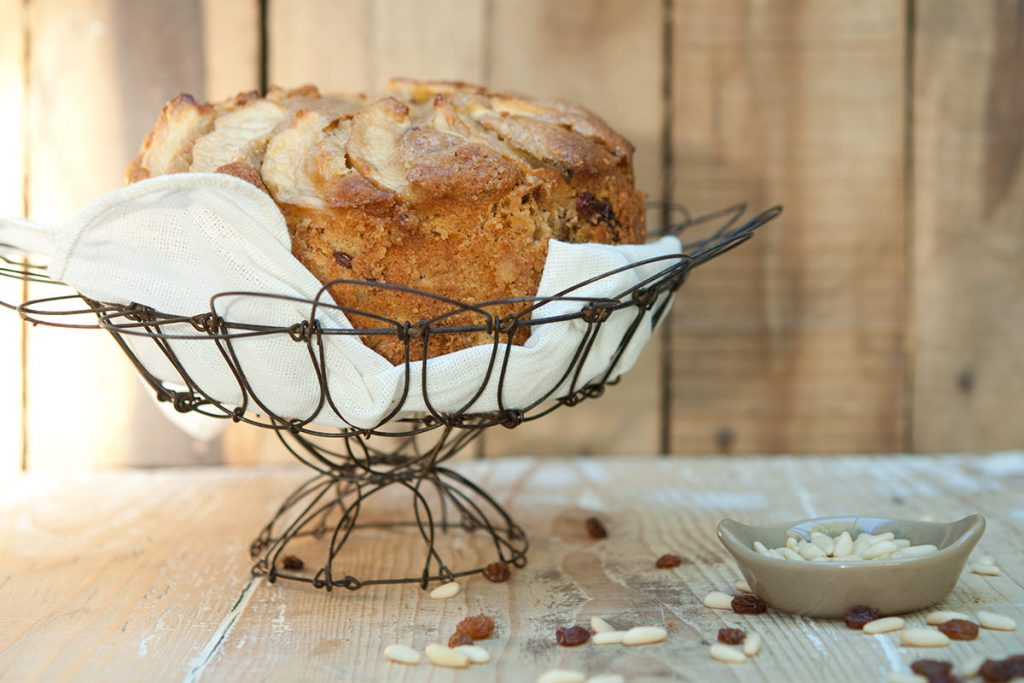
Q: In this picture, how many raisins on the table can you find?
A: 15